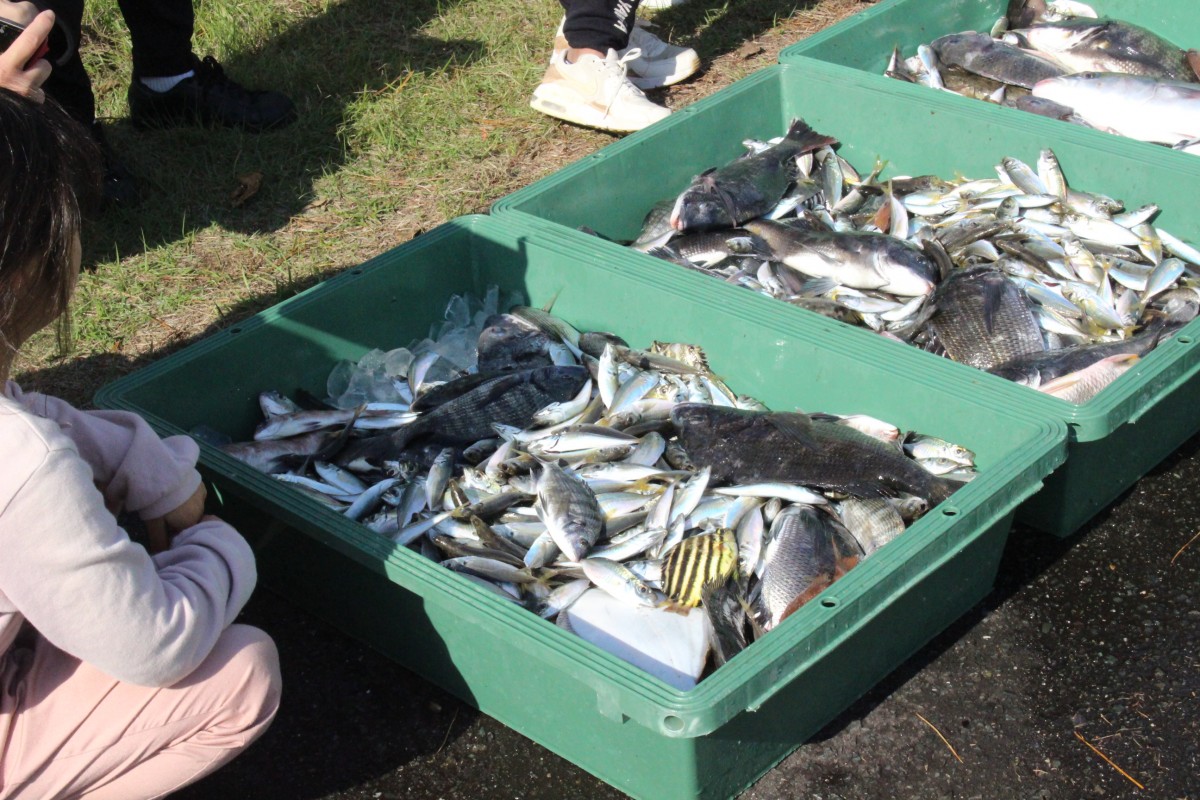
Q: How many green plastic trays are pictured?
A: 3